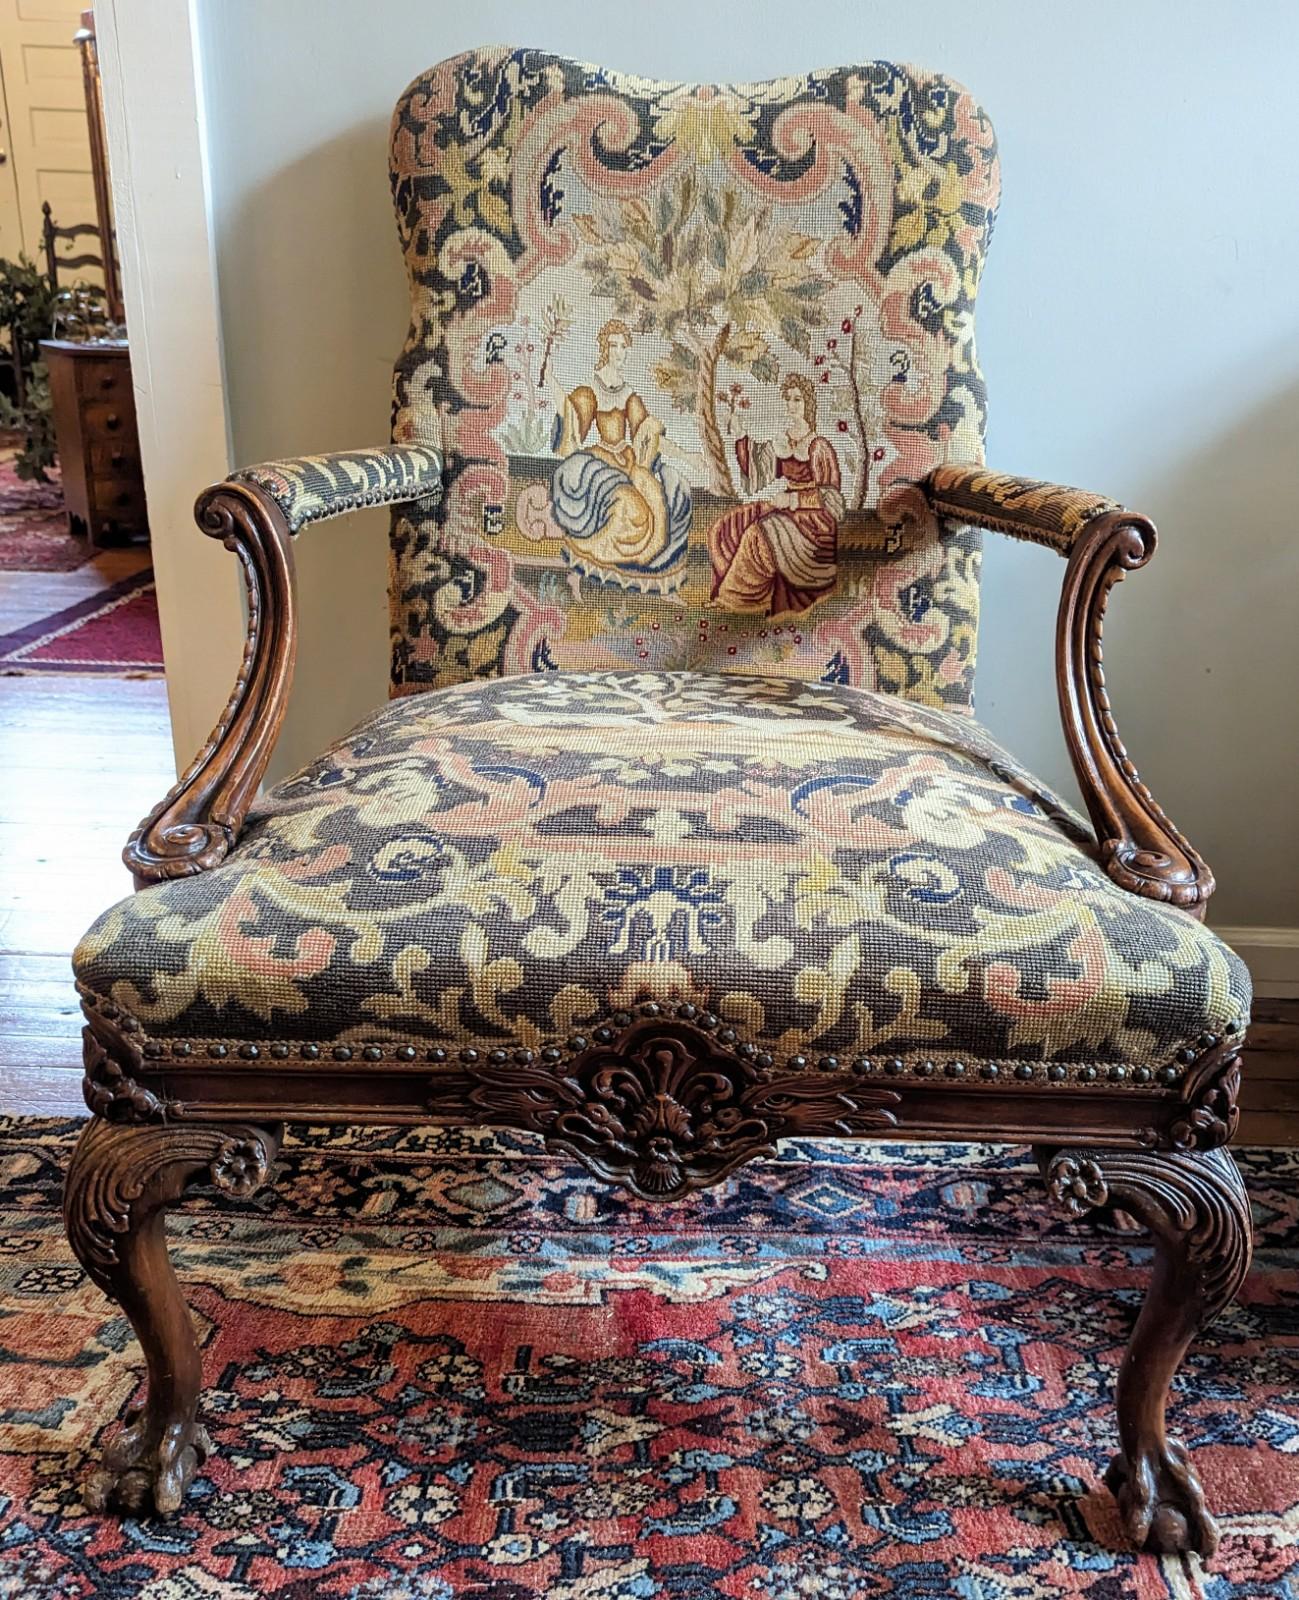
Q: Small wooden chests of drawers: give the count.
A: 1